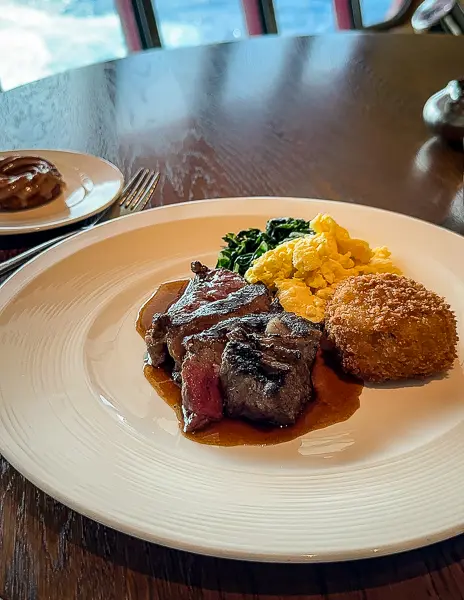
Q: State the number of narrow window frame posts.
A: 3